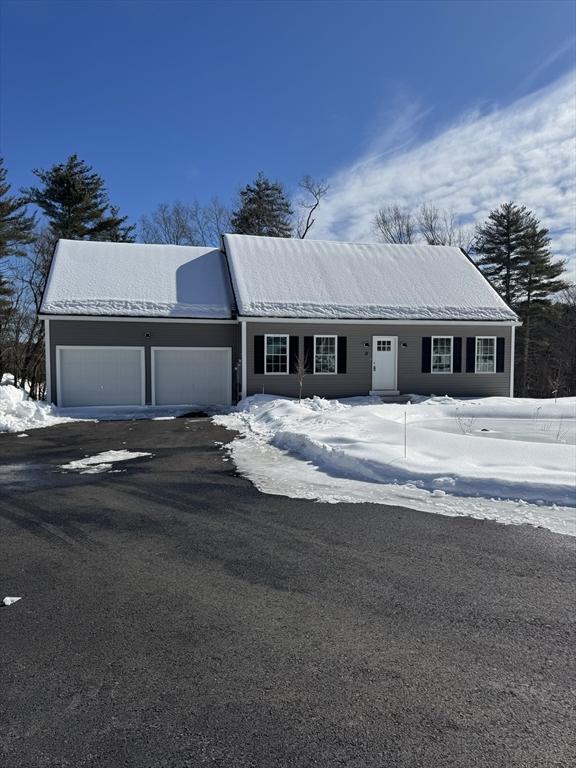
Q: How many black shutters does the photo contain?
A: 8